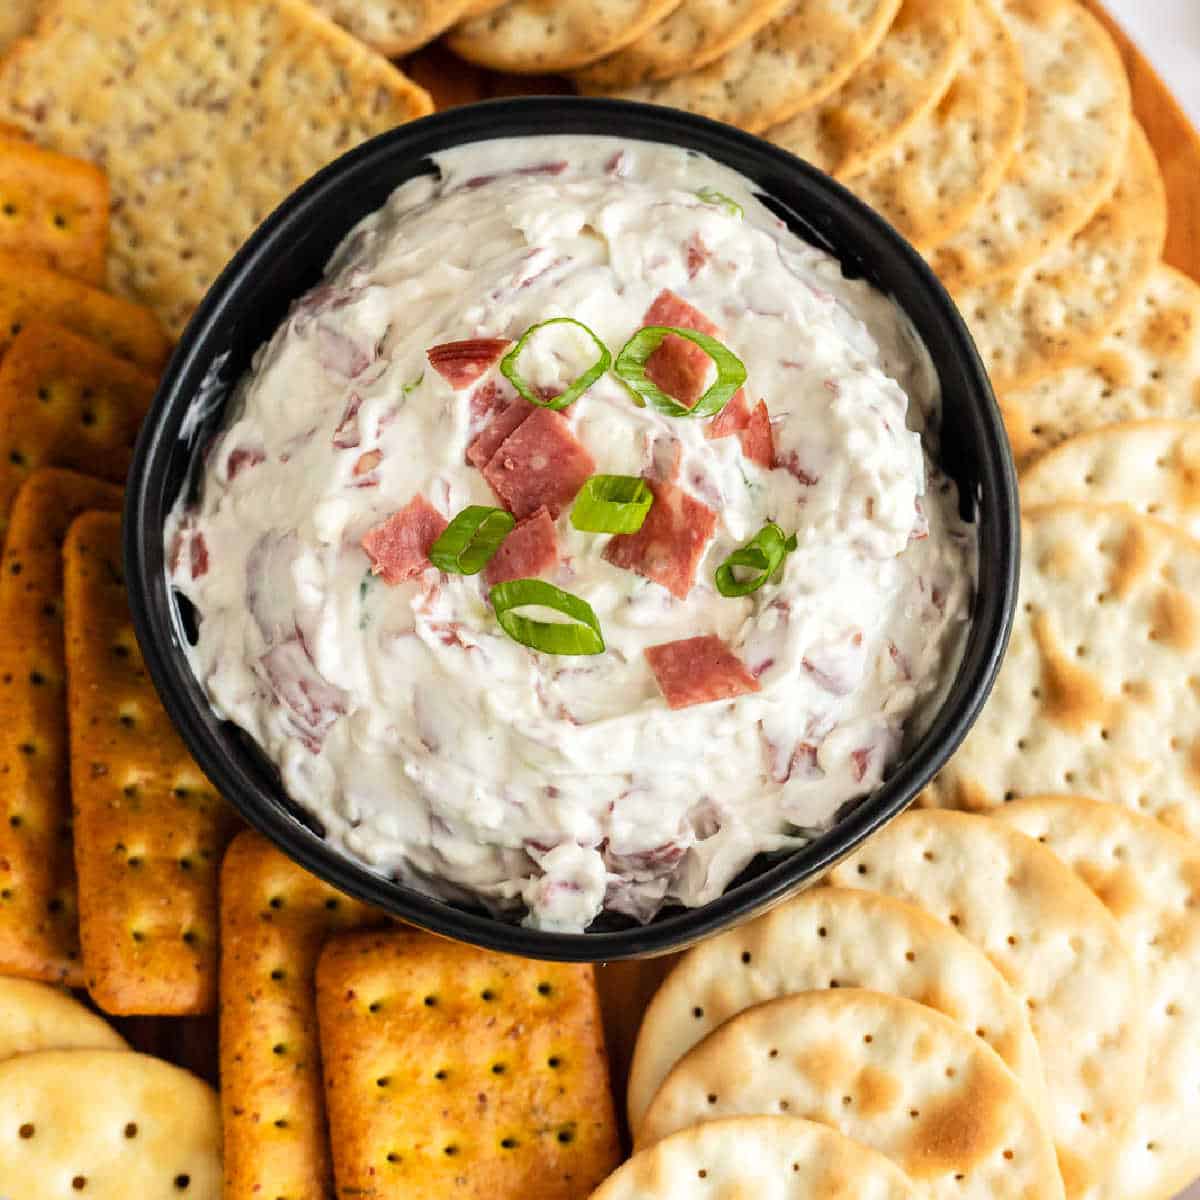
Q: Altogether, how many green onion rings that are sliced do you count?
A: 6